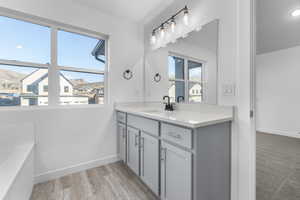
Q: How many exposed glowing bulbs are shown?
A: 4